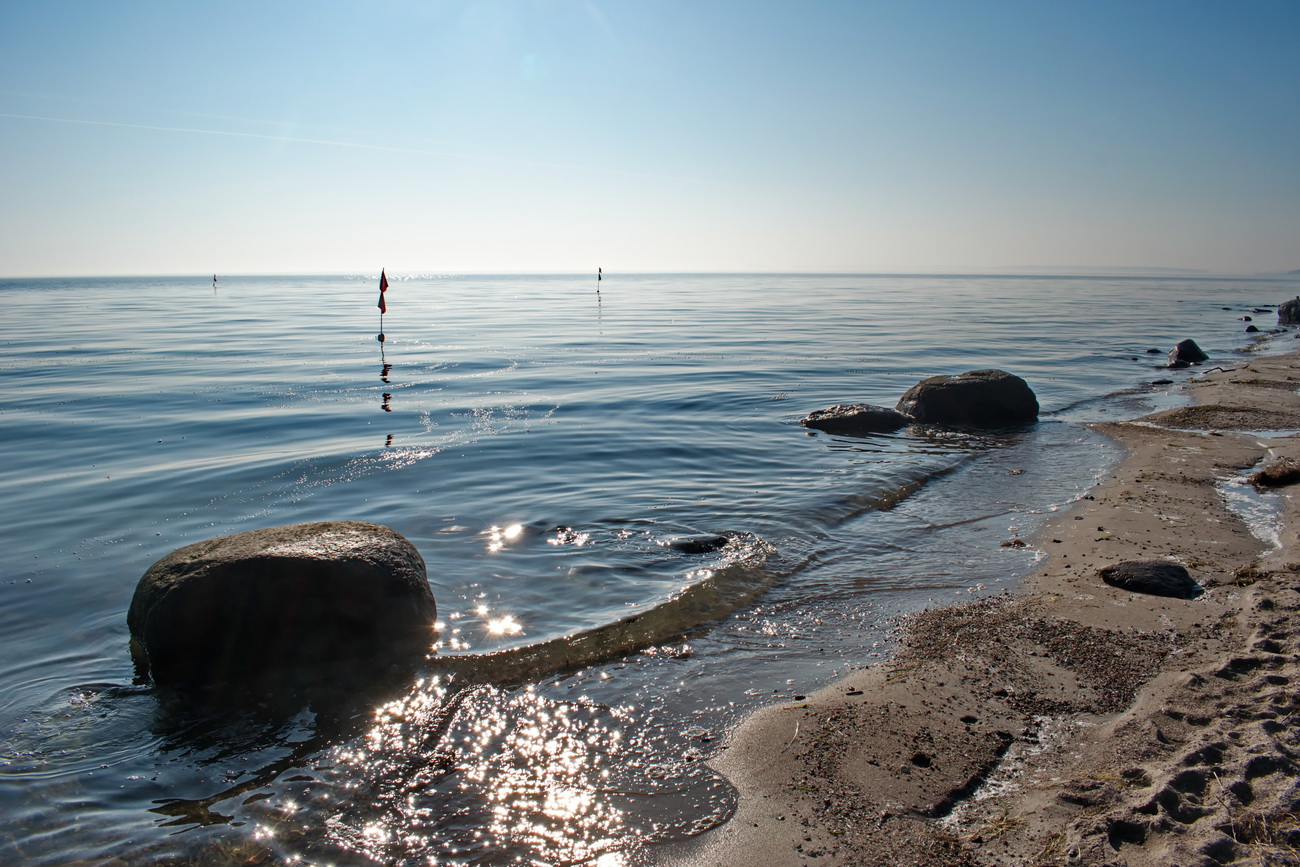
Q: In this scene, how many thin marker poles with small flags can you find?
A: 3